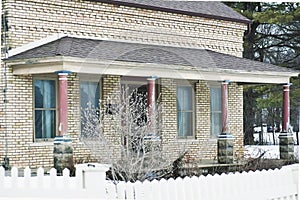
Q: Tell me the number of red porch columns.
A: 4